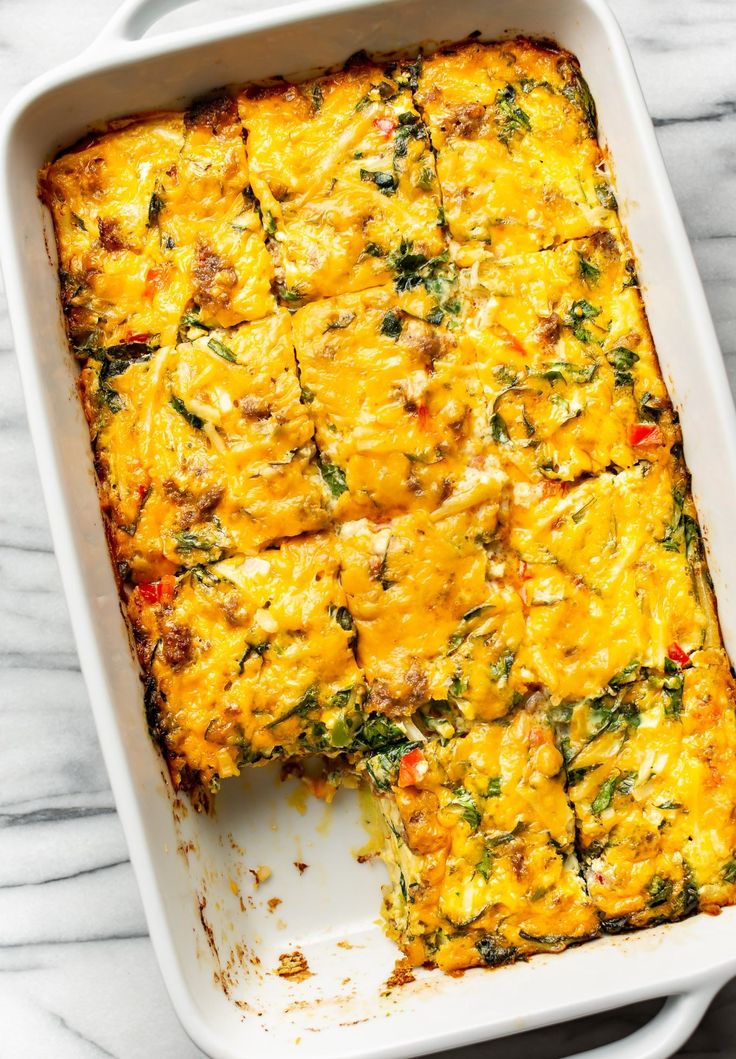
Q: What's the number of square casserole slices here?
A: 11